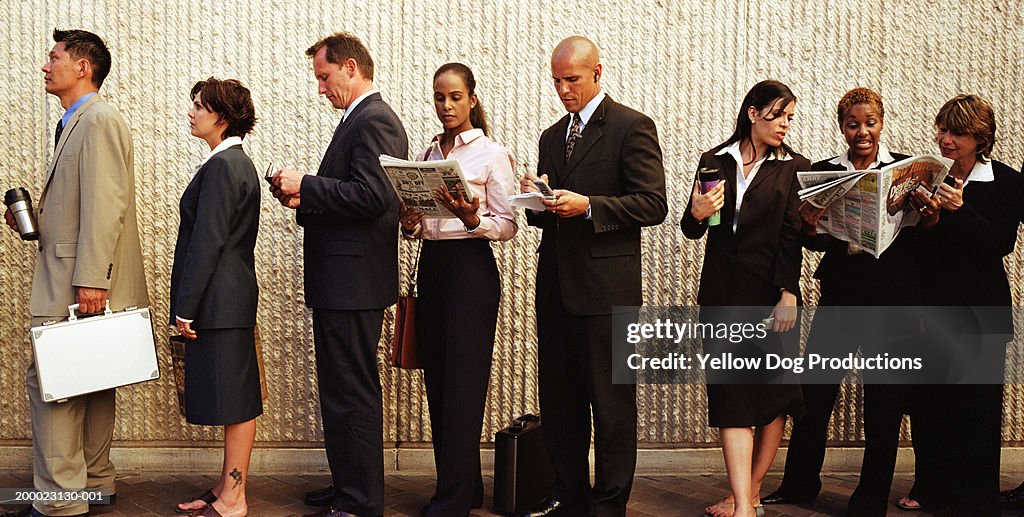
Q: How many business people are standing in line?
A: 8